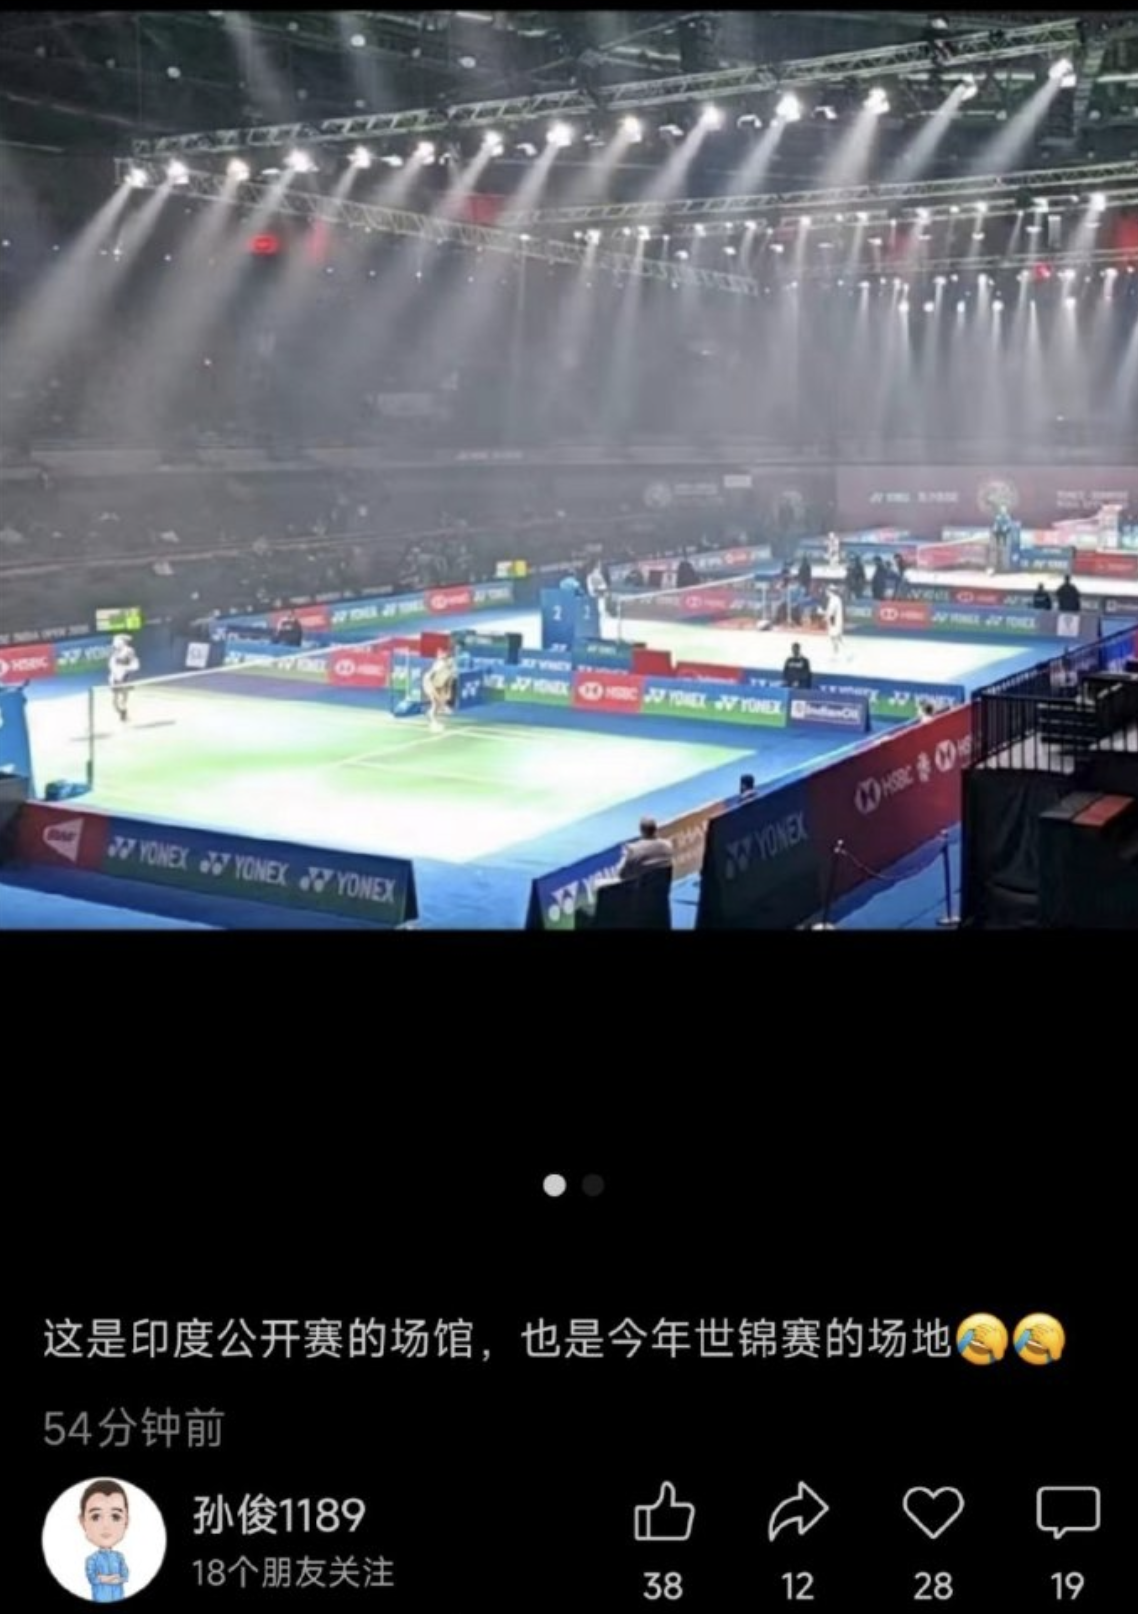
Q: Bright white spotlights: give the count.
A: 14